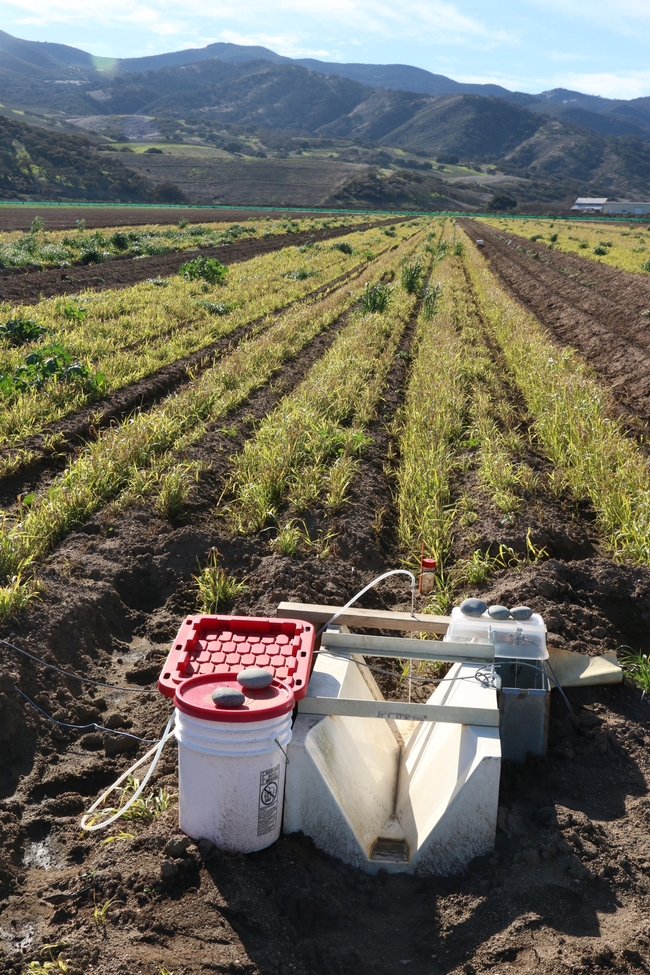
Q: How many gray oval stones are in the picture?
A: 5